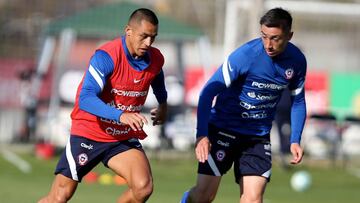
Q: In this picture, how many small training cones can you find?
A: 3